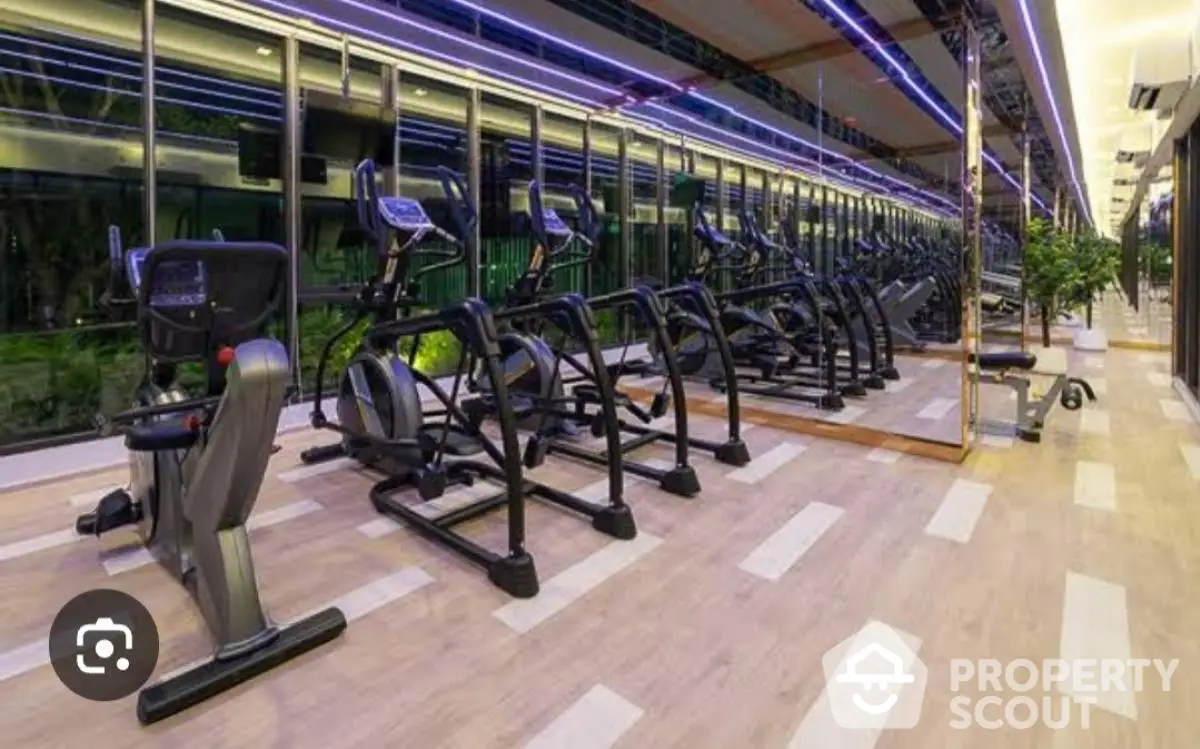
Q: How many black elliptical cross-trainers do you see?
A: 2